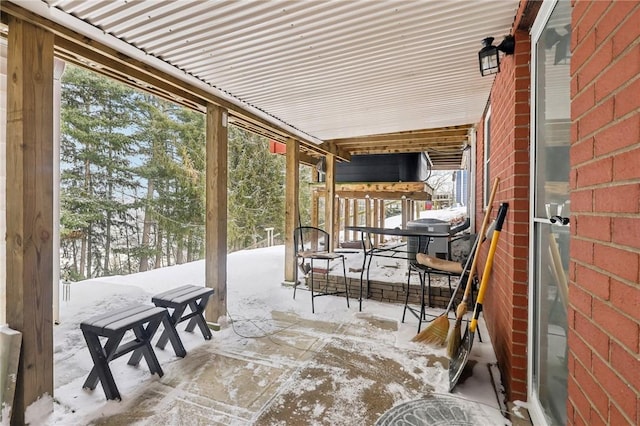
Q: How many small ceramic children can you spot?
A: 0